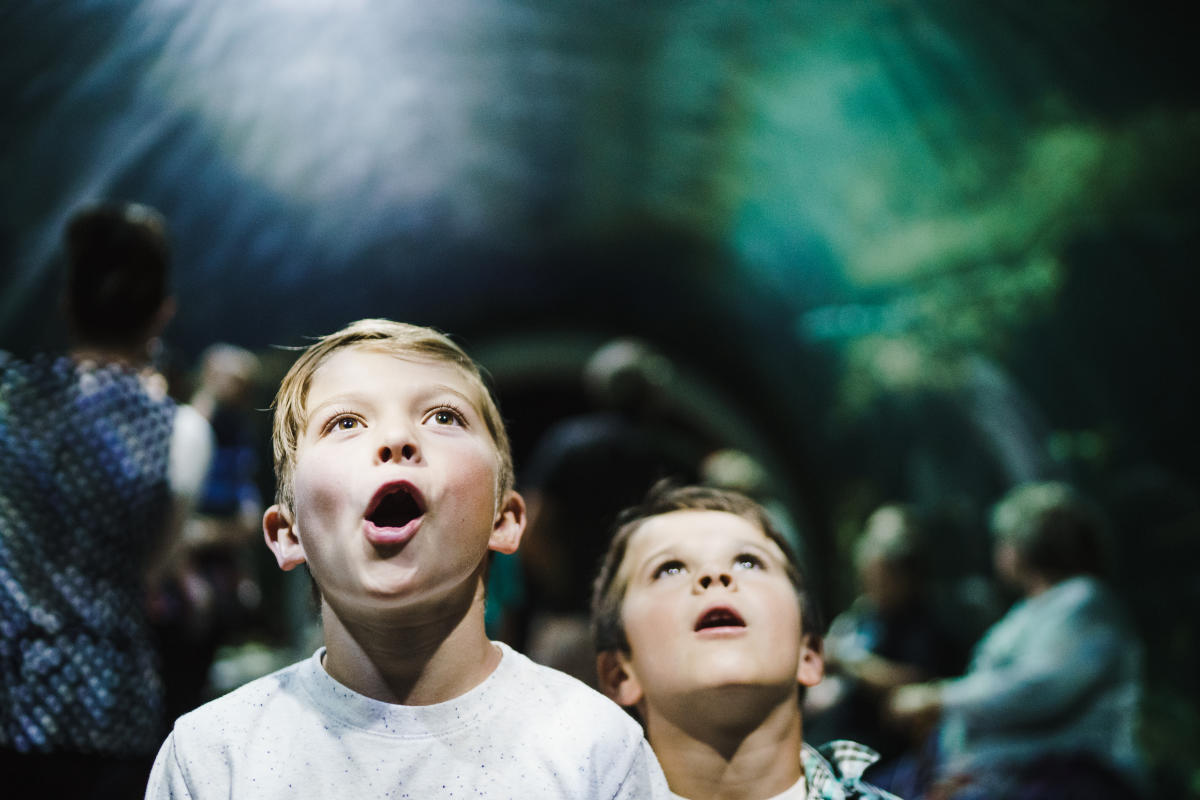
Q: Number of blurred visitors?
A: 6